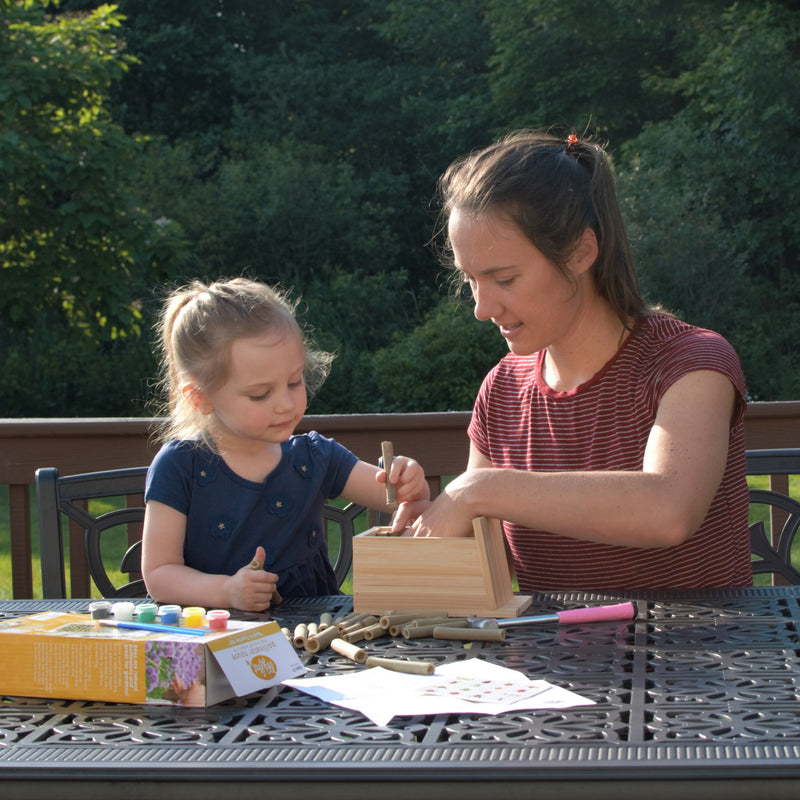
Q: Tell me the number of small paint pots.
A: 6